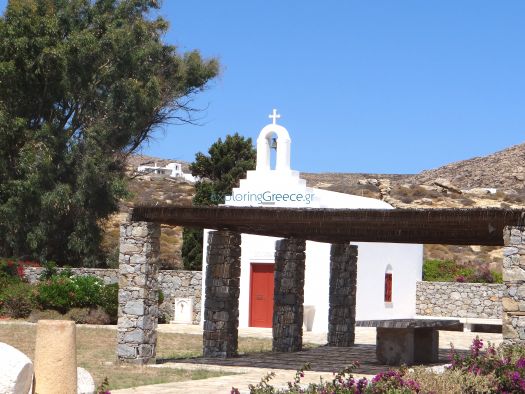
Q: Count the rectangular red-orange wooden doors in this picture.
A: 1